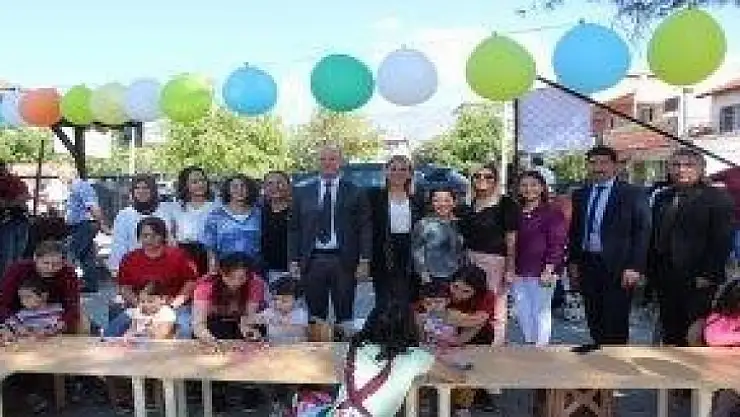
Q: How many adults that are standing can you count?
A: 11